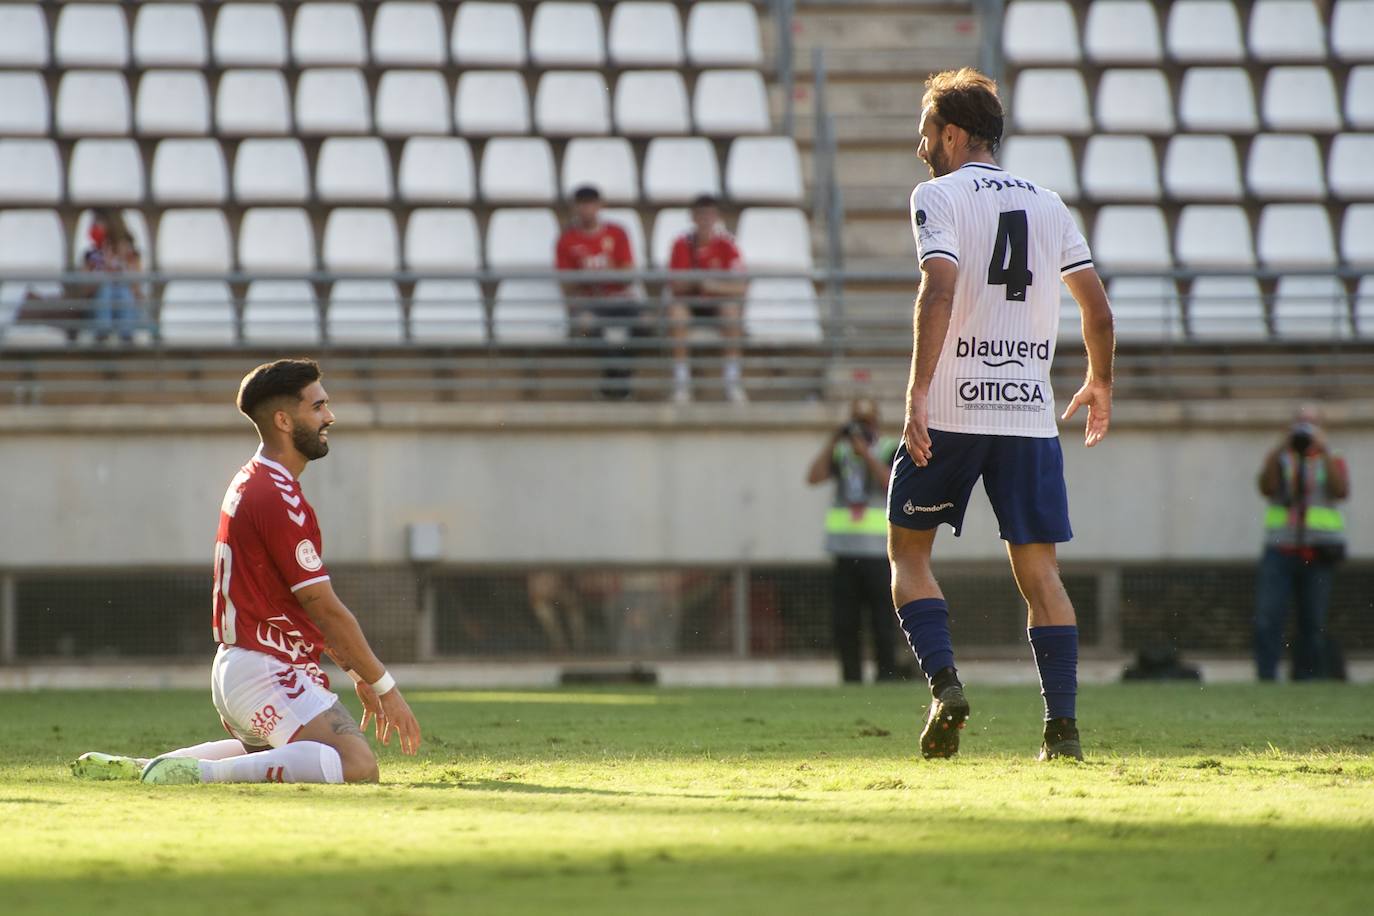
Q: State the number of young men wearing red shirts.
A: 3